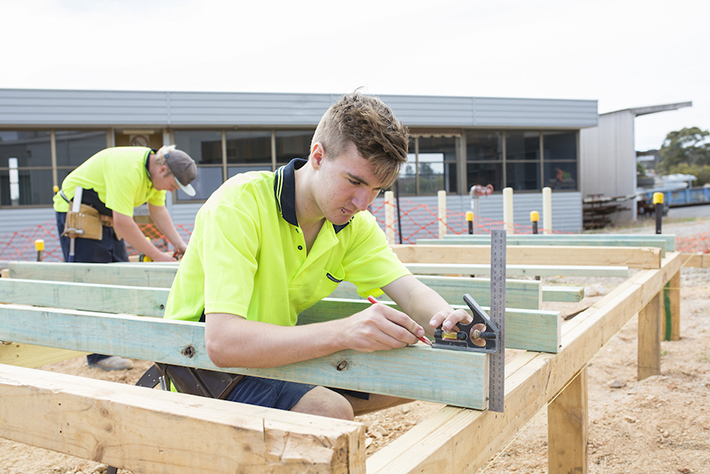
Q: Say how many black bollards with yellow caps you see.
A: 4